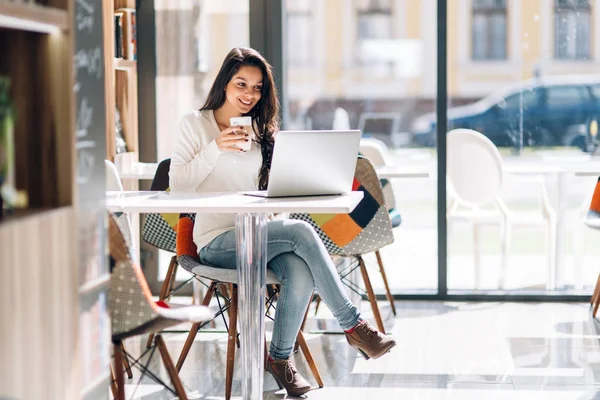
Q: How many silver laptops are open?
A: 1